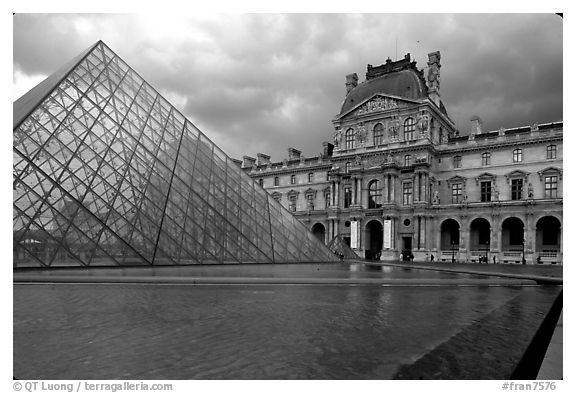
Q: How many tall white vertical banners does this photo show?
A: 2